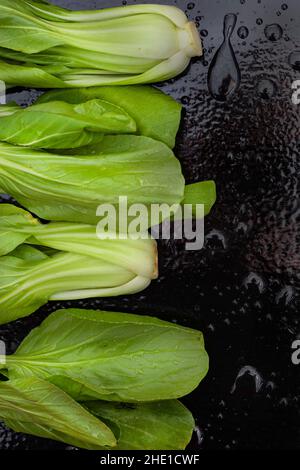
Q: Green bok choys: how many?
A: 4